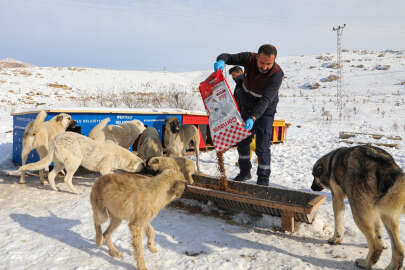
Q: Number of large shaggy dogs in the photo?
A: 8